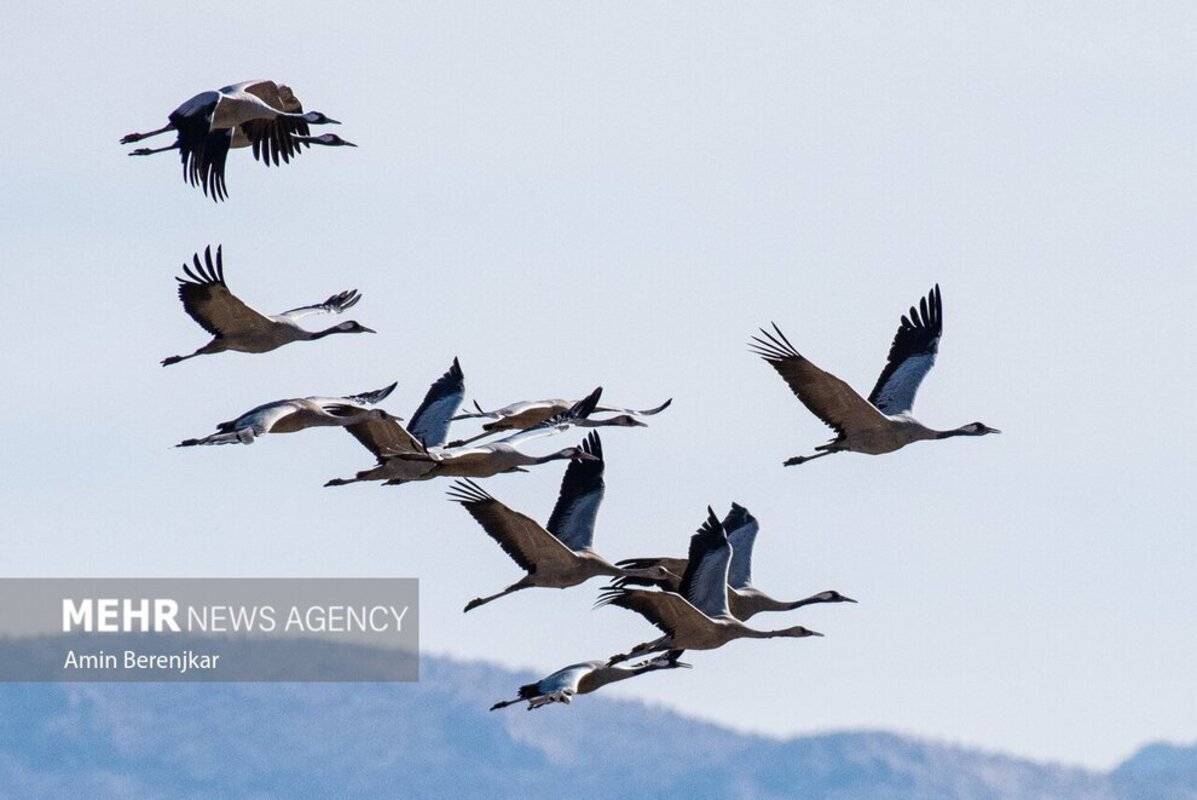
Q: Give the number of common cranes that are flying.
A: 12